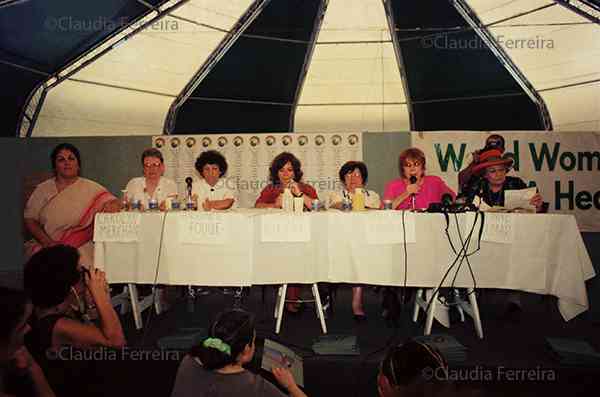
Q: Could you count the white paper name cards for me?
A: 5